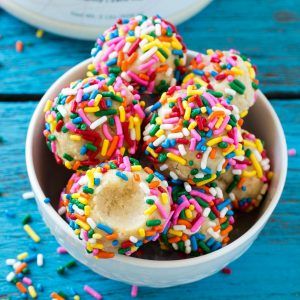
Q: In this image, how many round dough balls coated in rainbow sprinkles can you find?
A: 7